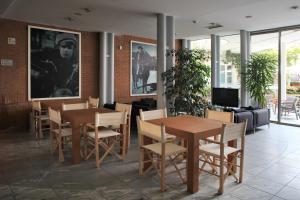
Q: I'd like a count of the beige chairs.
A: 10